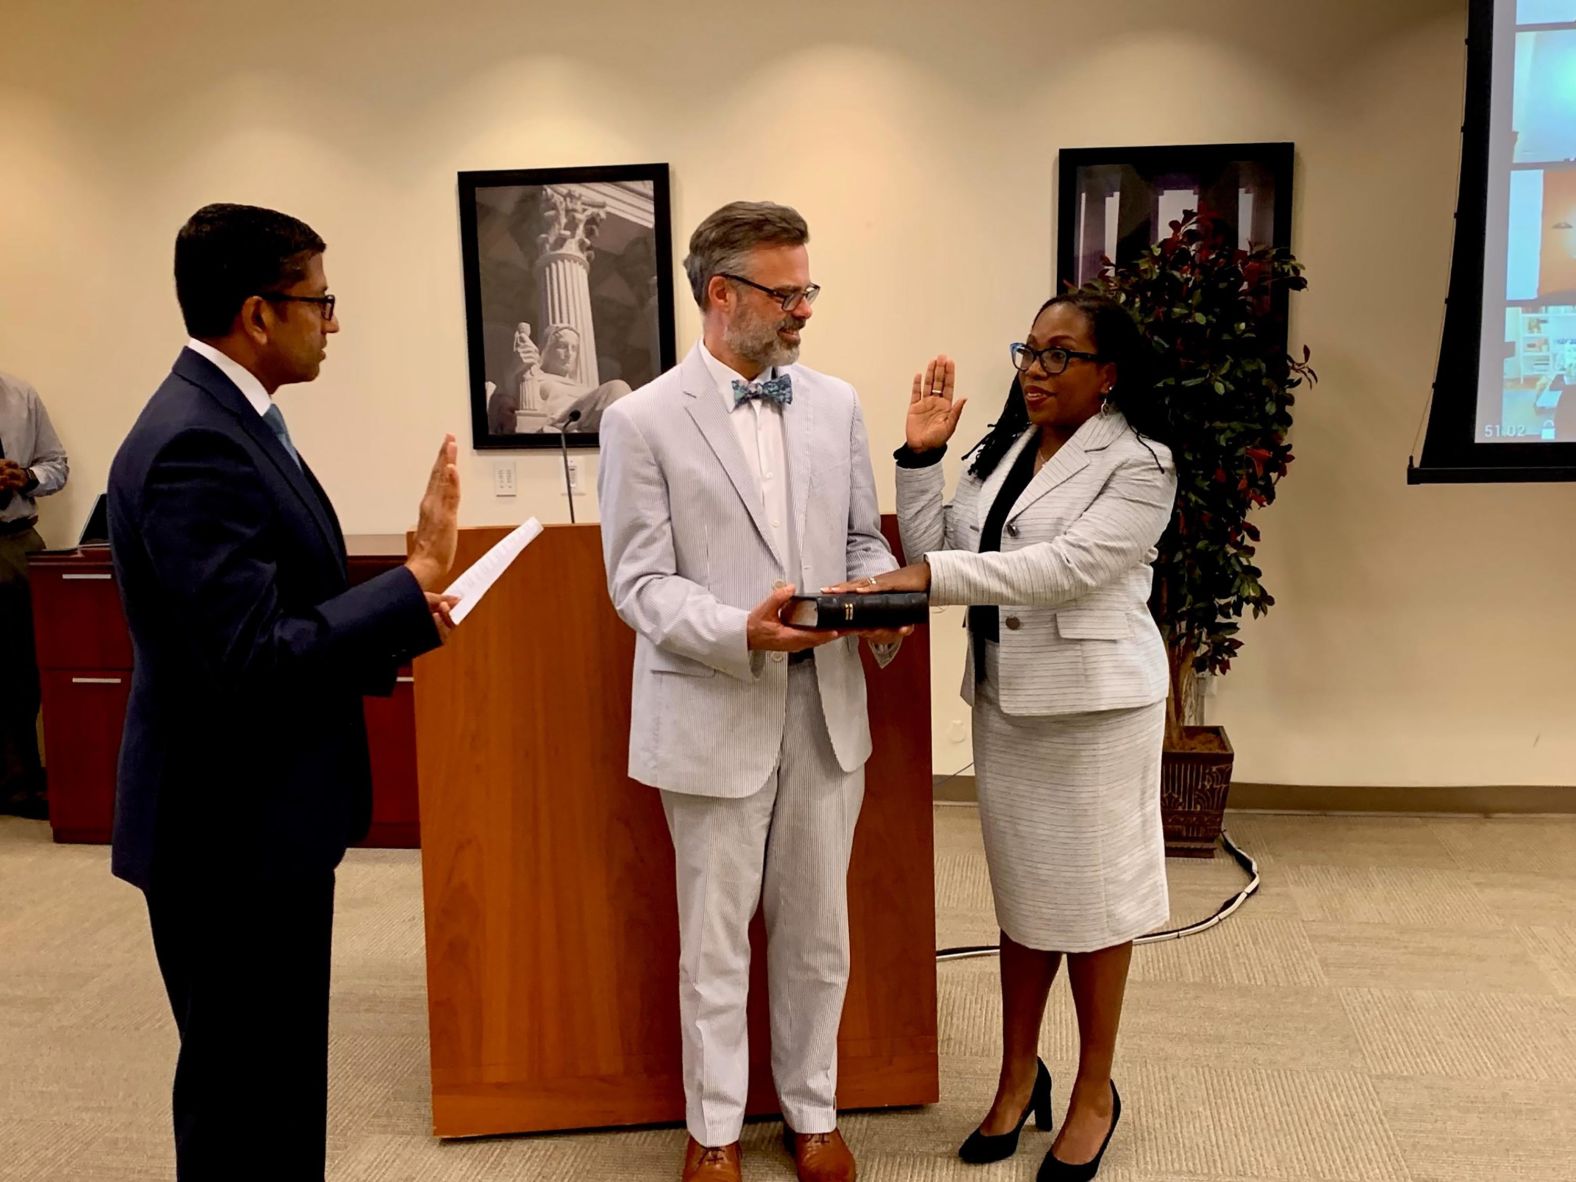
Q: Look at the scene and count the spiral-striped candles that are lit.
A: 0